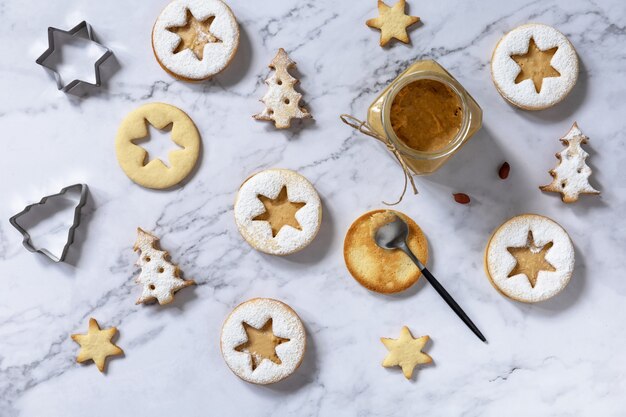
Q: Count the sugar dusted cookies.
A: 8